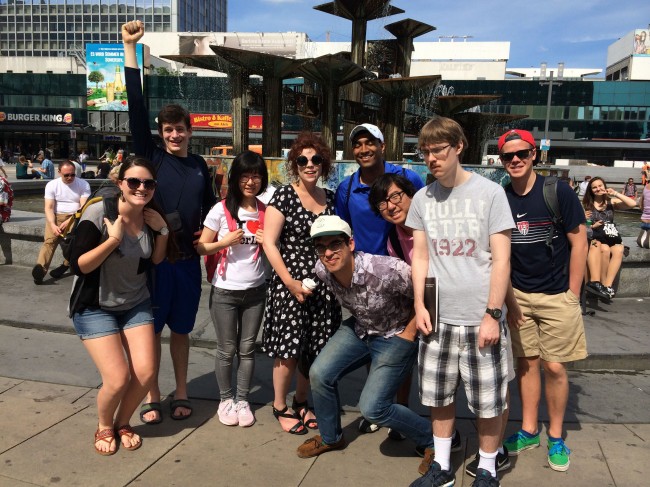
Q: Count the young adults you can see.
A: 9